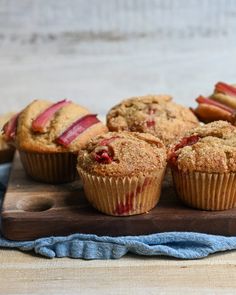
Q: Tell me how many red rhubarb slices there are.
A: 5